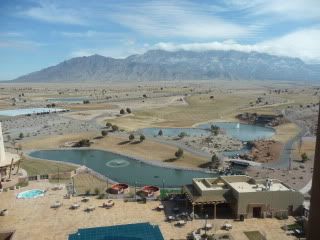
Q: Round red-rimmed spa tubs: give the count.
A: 2